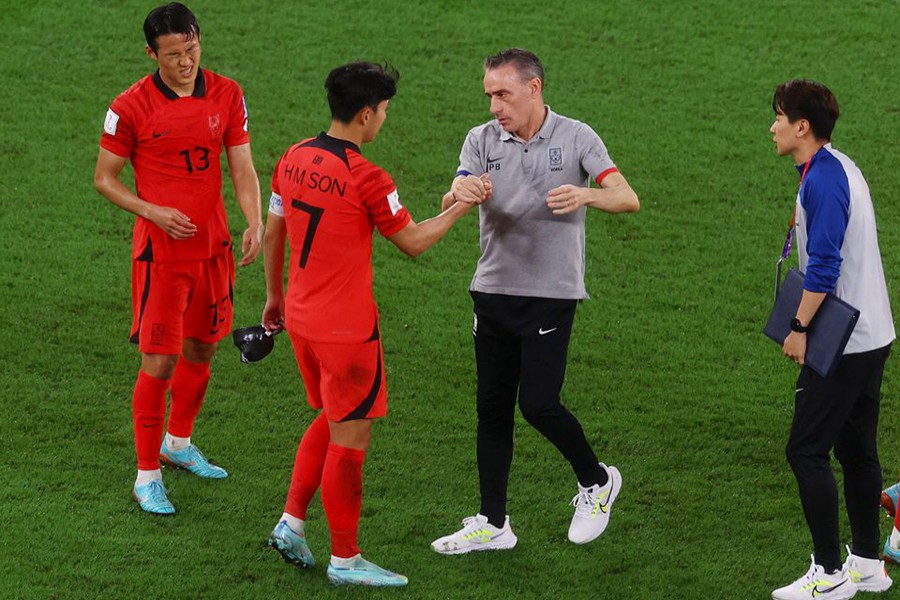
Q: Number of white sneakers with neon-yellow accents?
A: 4